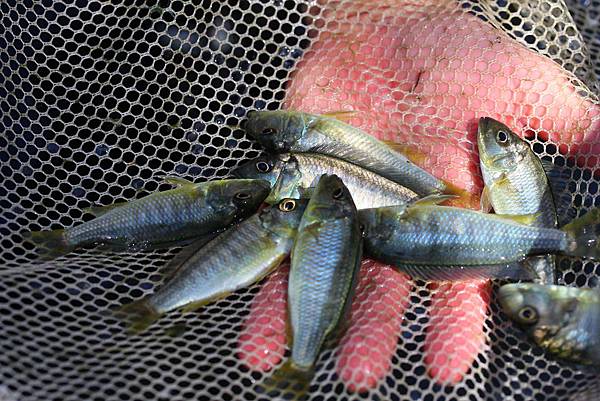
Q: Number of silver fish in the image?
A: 8